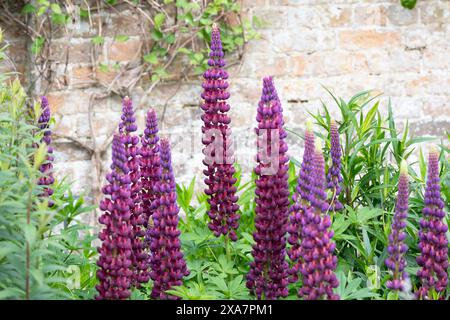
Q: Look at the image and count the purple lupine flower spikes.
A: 12